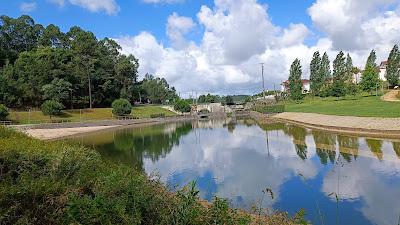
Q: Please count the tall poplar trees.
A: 7